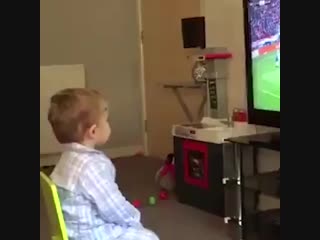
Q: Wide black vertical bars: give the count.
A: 2